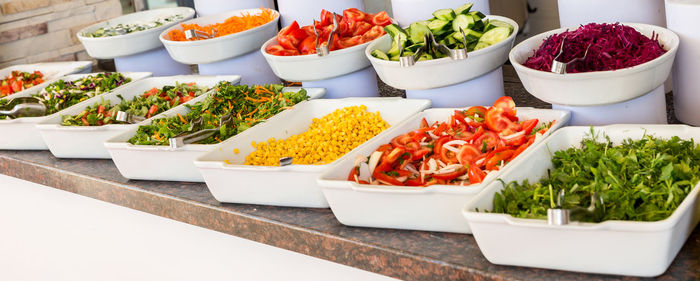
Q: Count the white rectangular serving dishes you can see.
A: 7